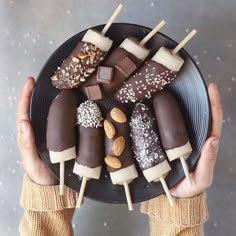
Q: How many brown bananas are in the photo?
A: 8